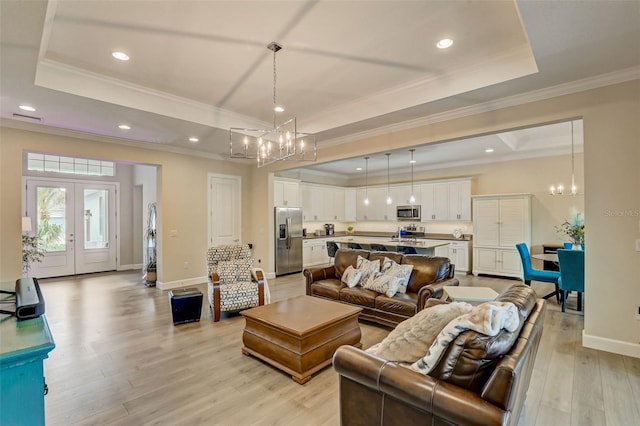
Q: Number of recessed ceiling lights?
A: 9